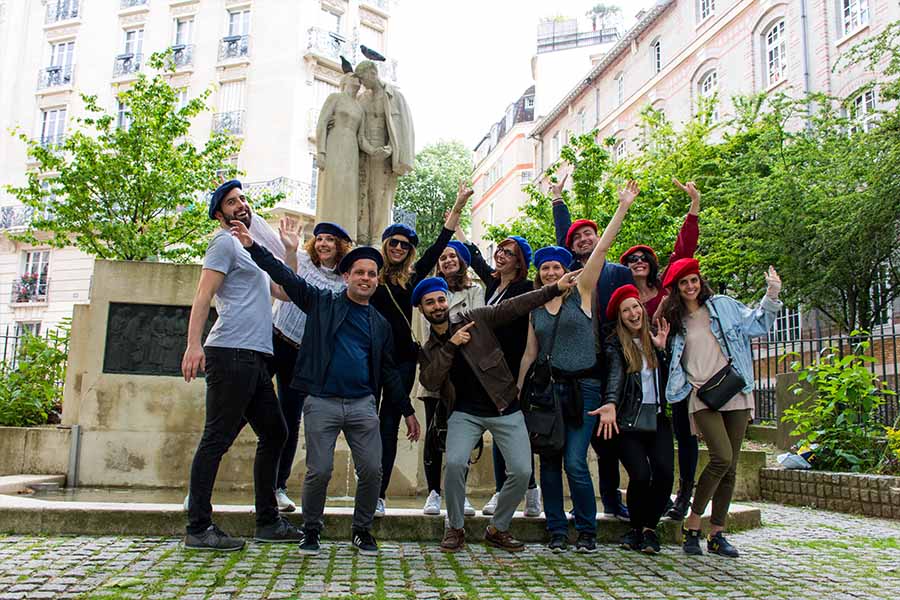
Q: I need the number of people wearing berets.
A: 12